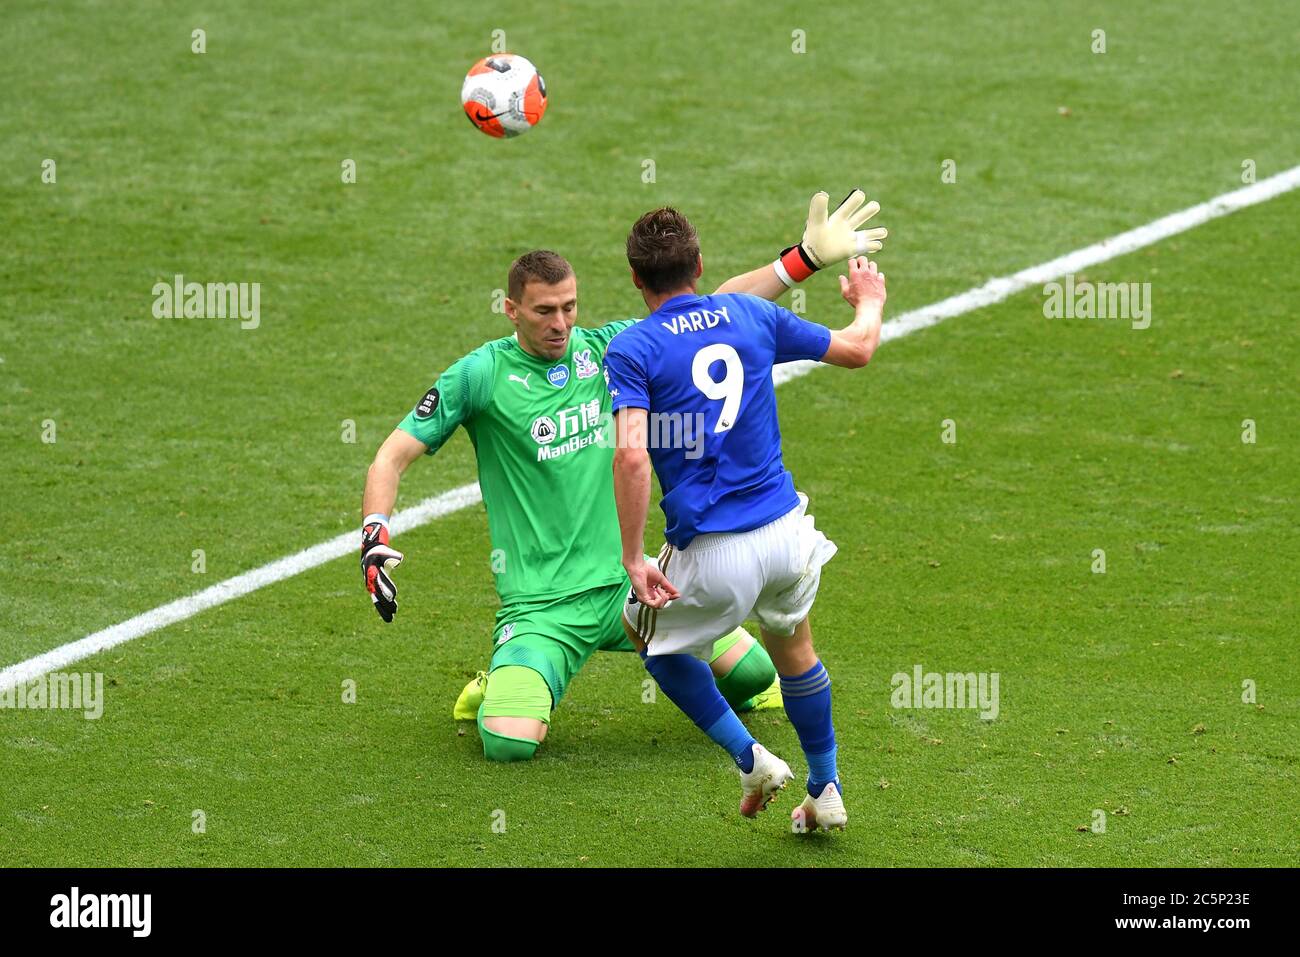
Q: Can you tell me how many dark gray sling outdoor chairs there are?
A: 0